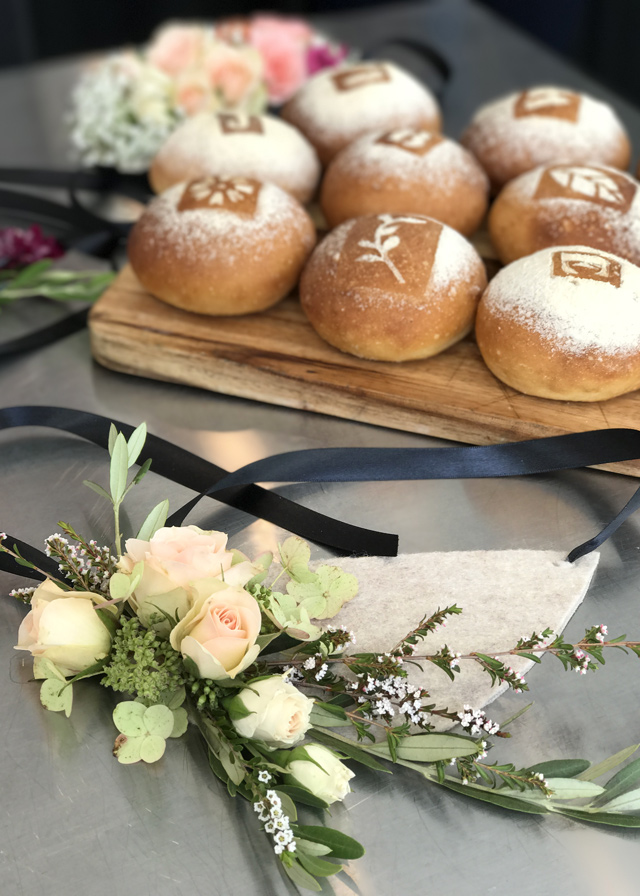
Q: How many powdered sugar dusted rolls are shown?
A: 8